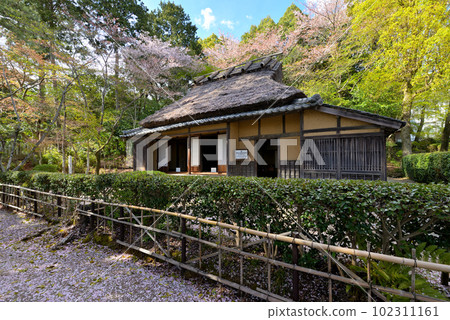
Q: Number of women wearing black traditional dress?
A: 0